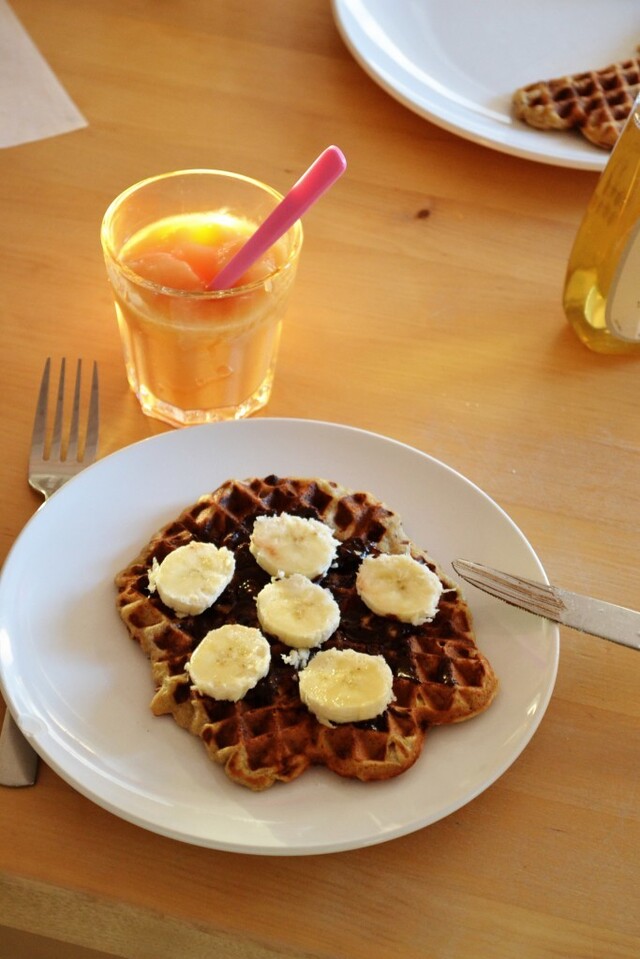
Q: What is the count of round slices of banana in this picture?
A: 6